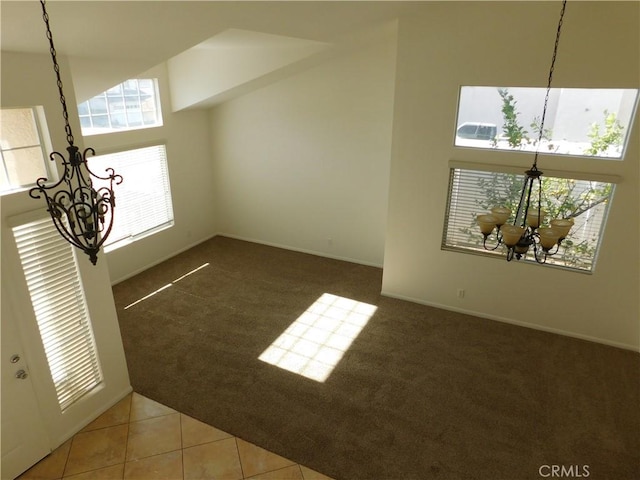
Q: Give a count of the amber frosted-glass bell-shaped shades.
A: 6